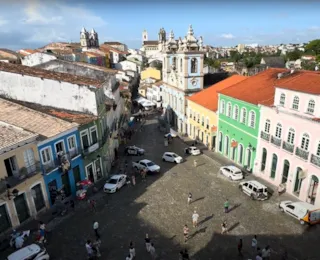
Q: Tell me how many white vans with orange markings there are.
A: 1